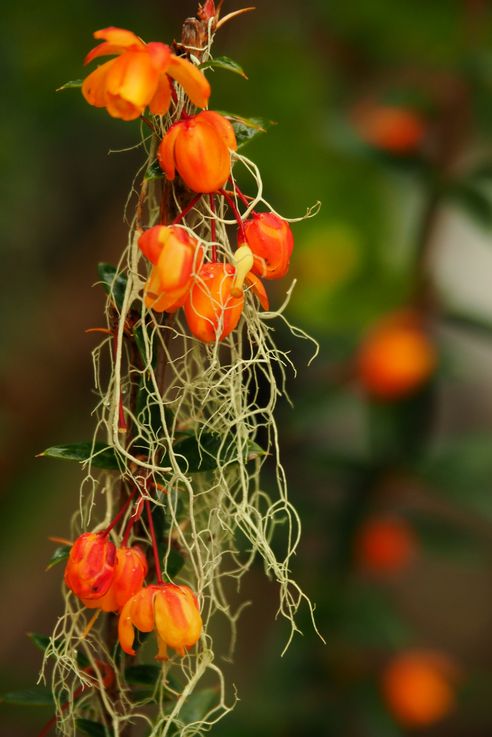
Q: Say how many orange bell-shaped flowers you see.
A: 8